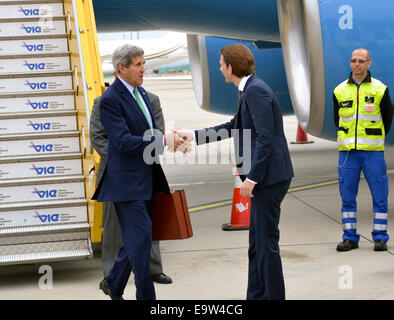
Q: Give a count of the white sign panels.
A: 11